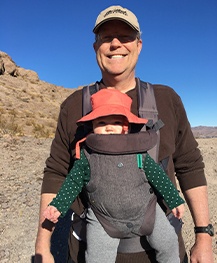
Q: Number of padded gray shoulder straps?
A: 2